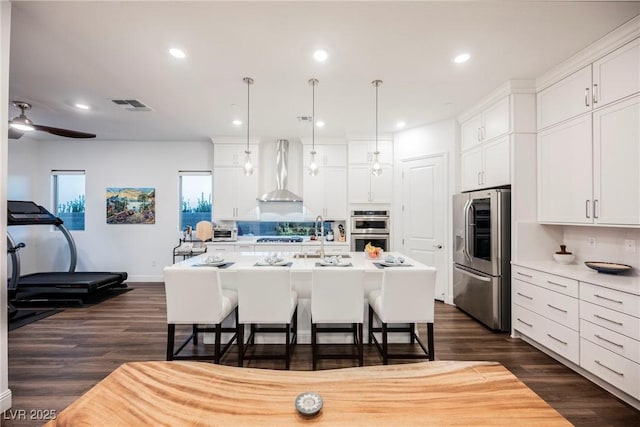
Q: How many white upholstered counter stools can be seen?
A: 4